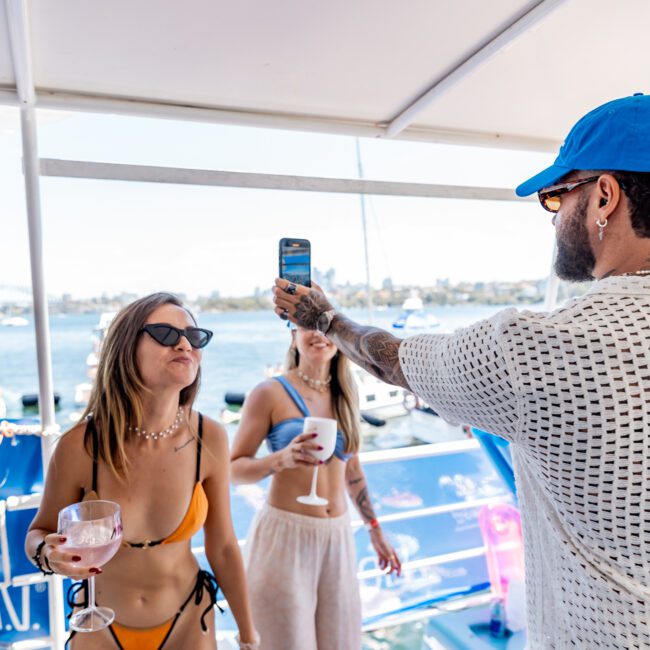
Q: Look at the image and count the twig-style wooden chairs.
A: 0